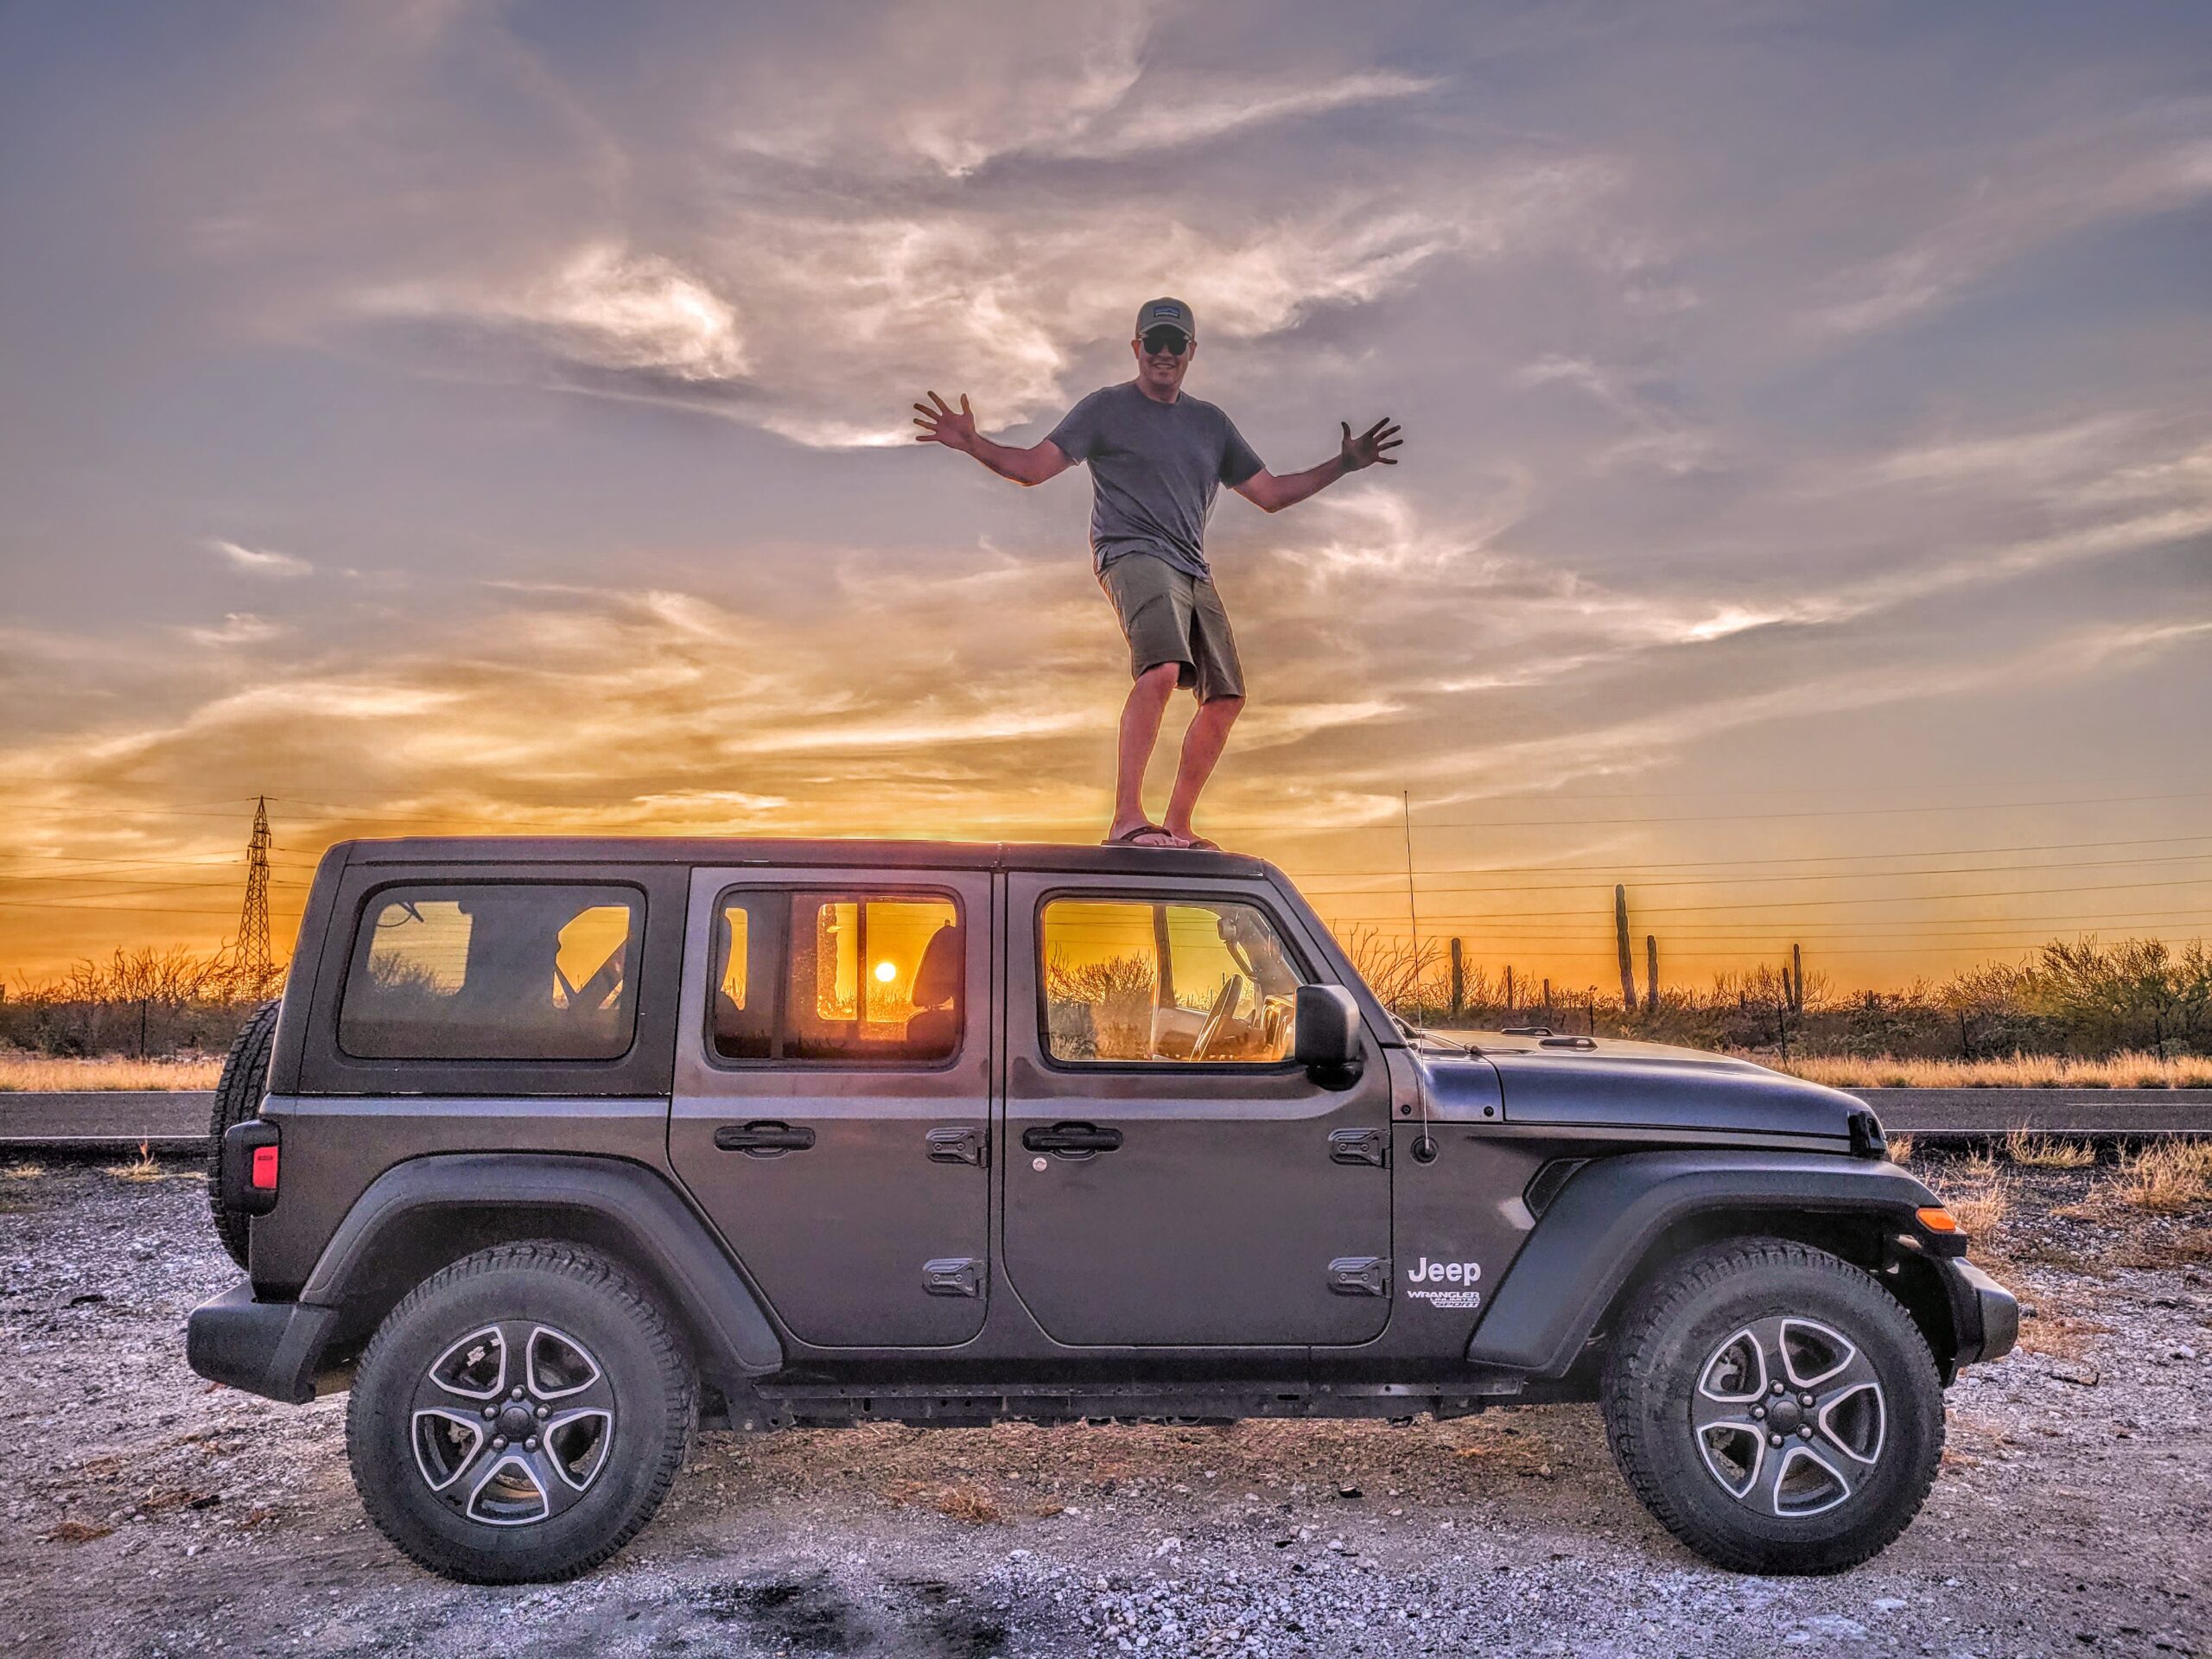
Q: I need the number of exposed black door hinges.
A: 4